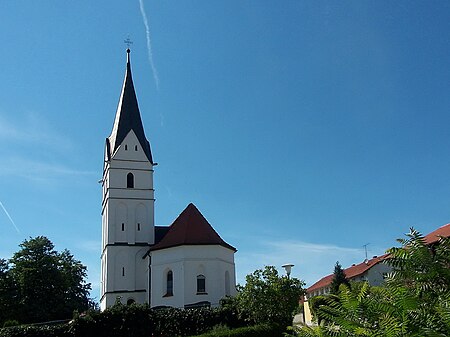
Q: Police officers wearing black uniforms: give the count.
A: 0